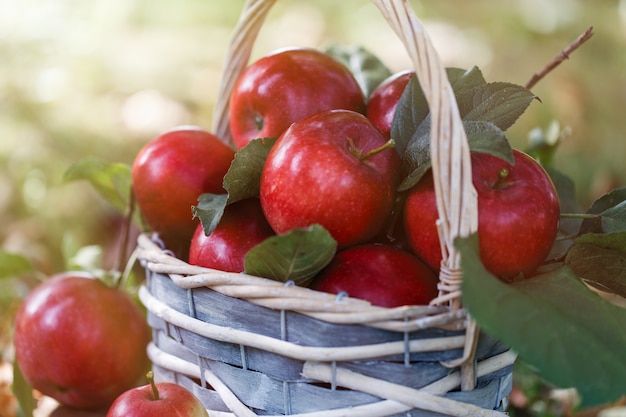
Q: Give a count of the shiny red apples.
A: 9